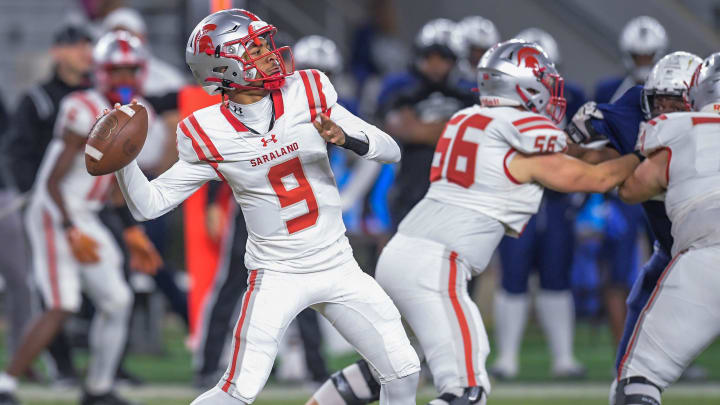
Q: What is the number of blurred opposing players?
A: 5